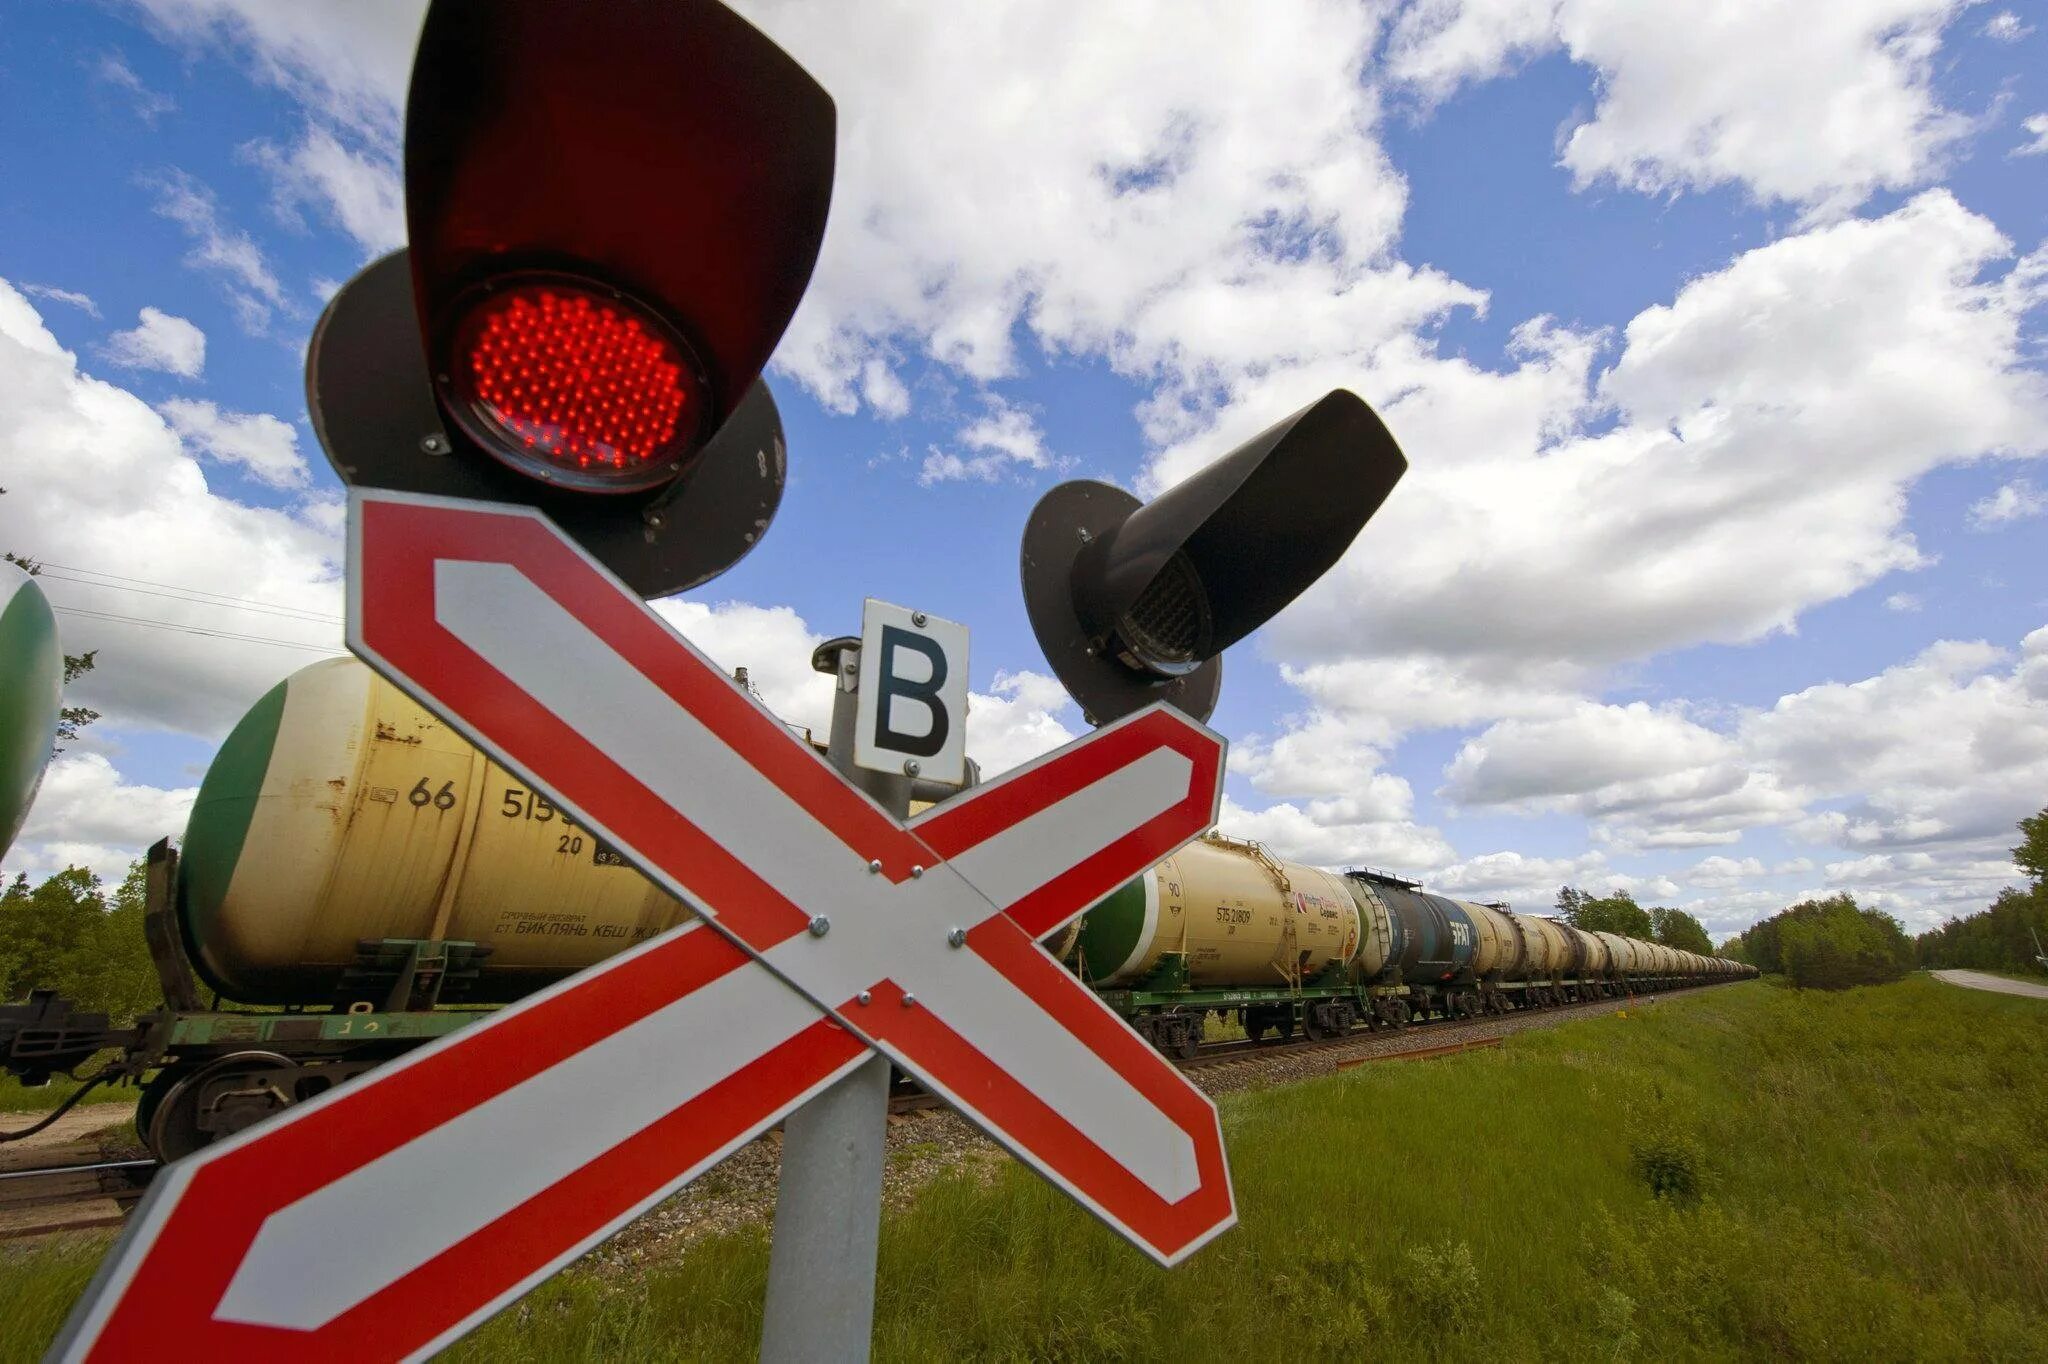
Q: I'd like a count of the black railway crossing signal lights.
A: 2